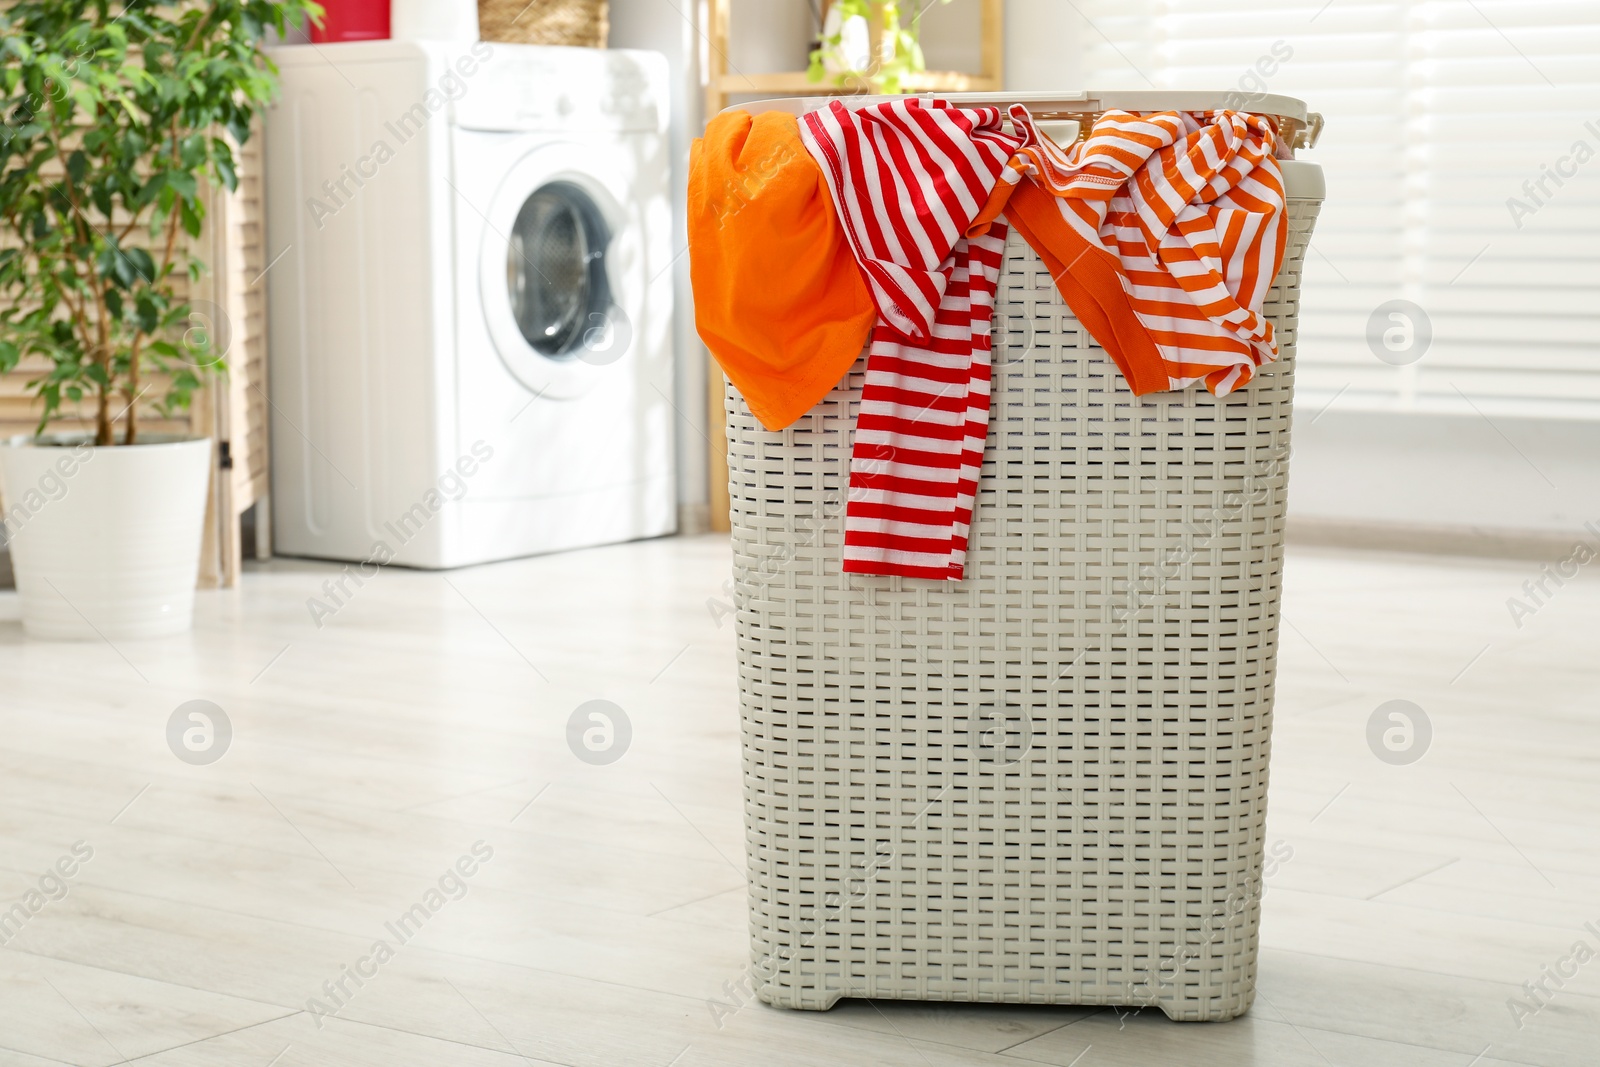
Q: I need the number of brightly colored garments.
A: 3